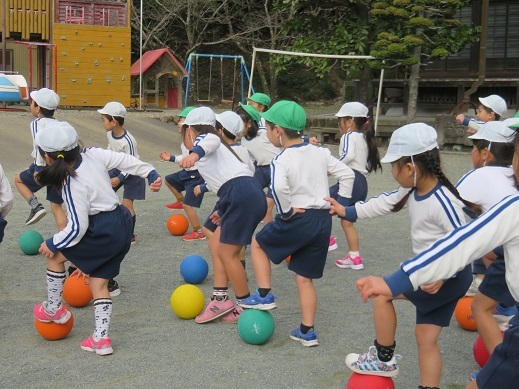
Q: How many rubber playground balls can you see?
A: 11